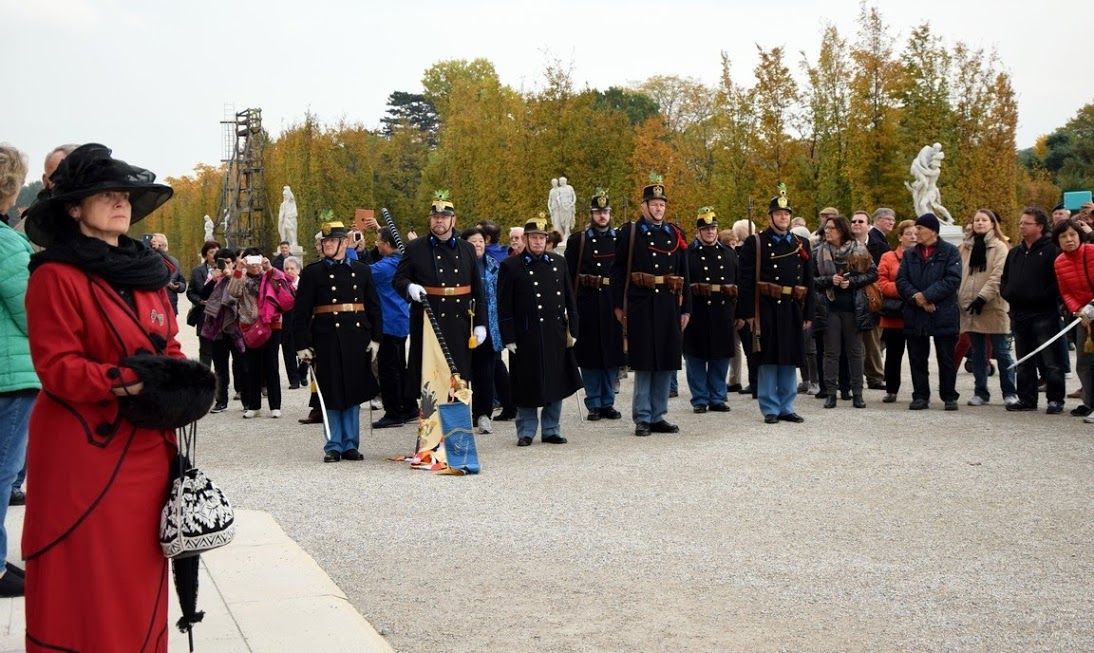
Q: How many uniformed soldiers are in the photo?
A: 7